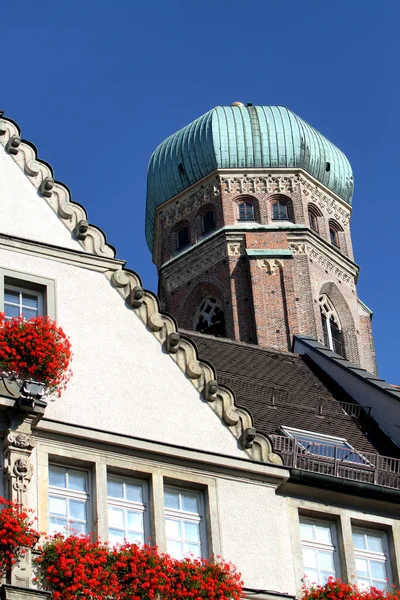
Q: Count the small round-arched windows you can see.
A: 6